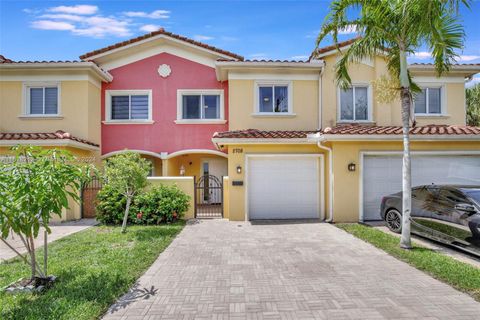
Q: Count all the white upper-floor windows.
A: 6